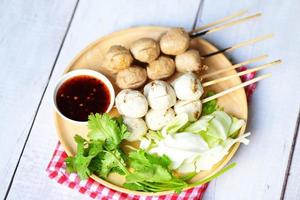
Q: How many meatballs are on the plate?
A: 12